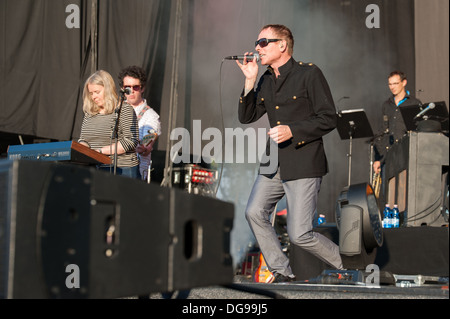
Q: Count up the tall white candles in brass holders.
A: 0